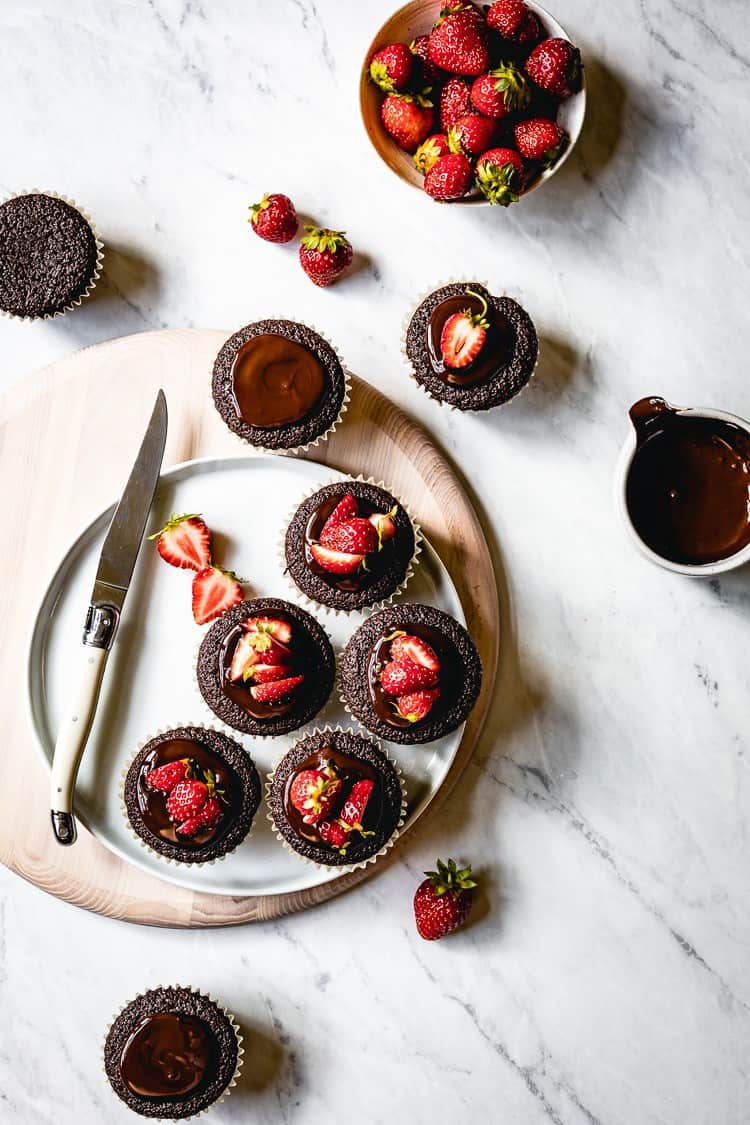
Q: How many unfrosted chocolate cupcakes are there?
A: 1